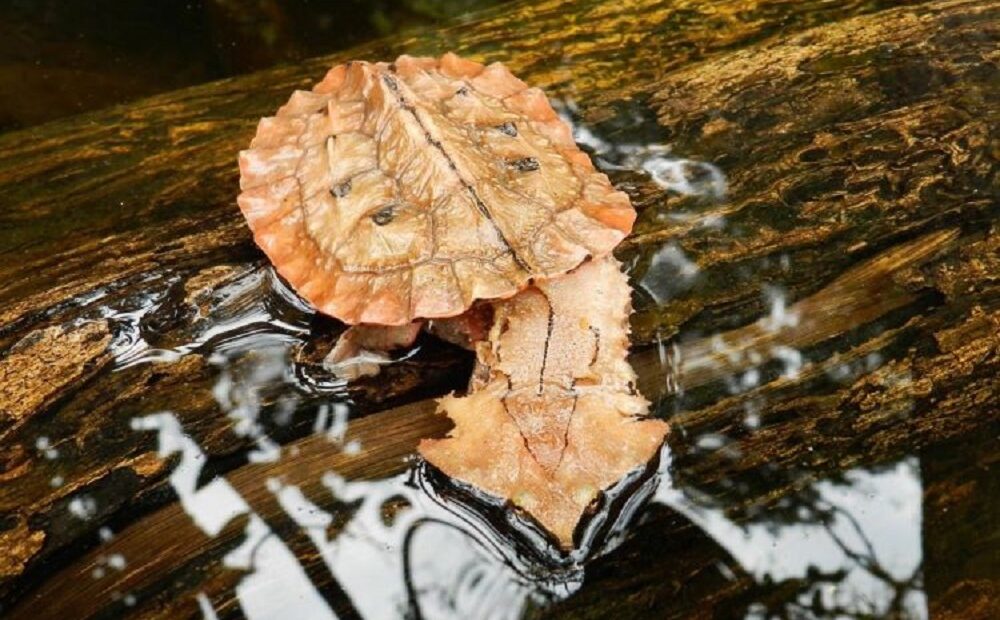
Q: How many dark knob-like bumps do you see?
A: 5